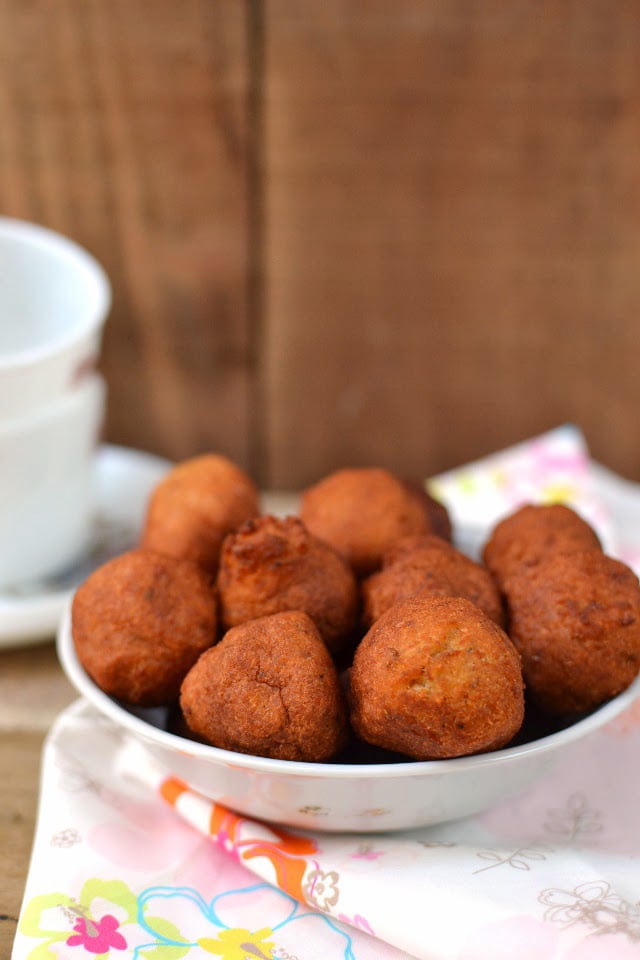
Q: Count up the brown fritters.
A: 10